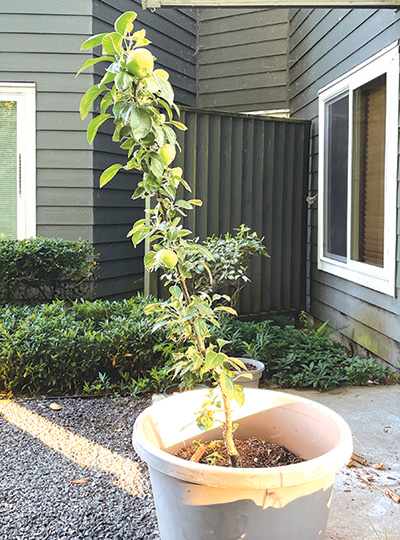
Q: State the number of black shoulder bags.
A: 0